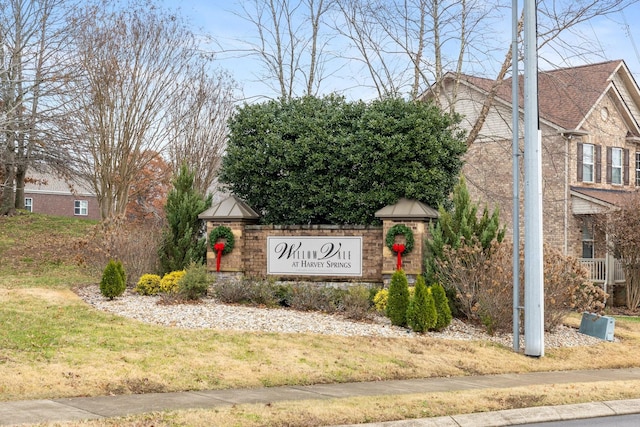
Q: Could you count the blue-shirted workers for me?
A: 0